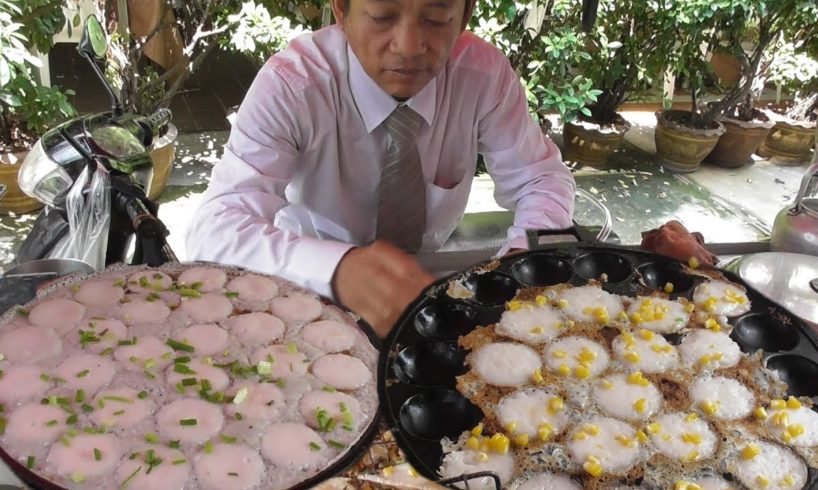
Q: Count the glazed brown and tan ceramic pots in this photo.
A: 6